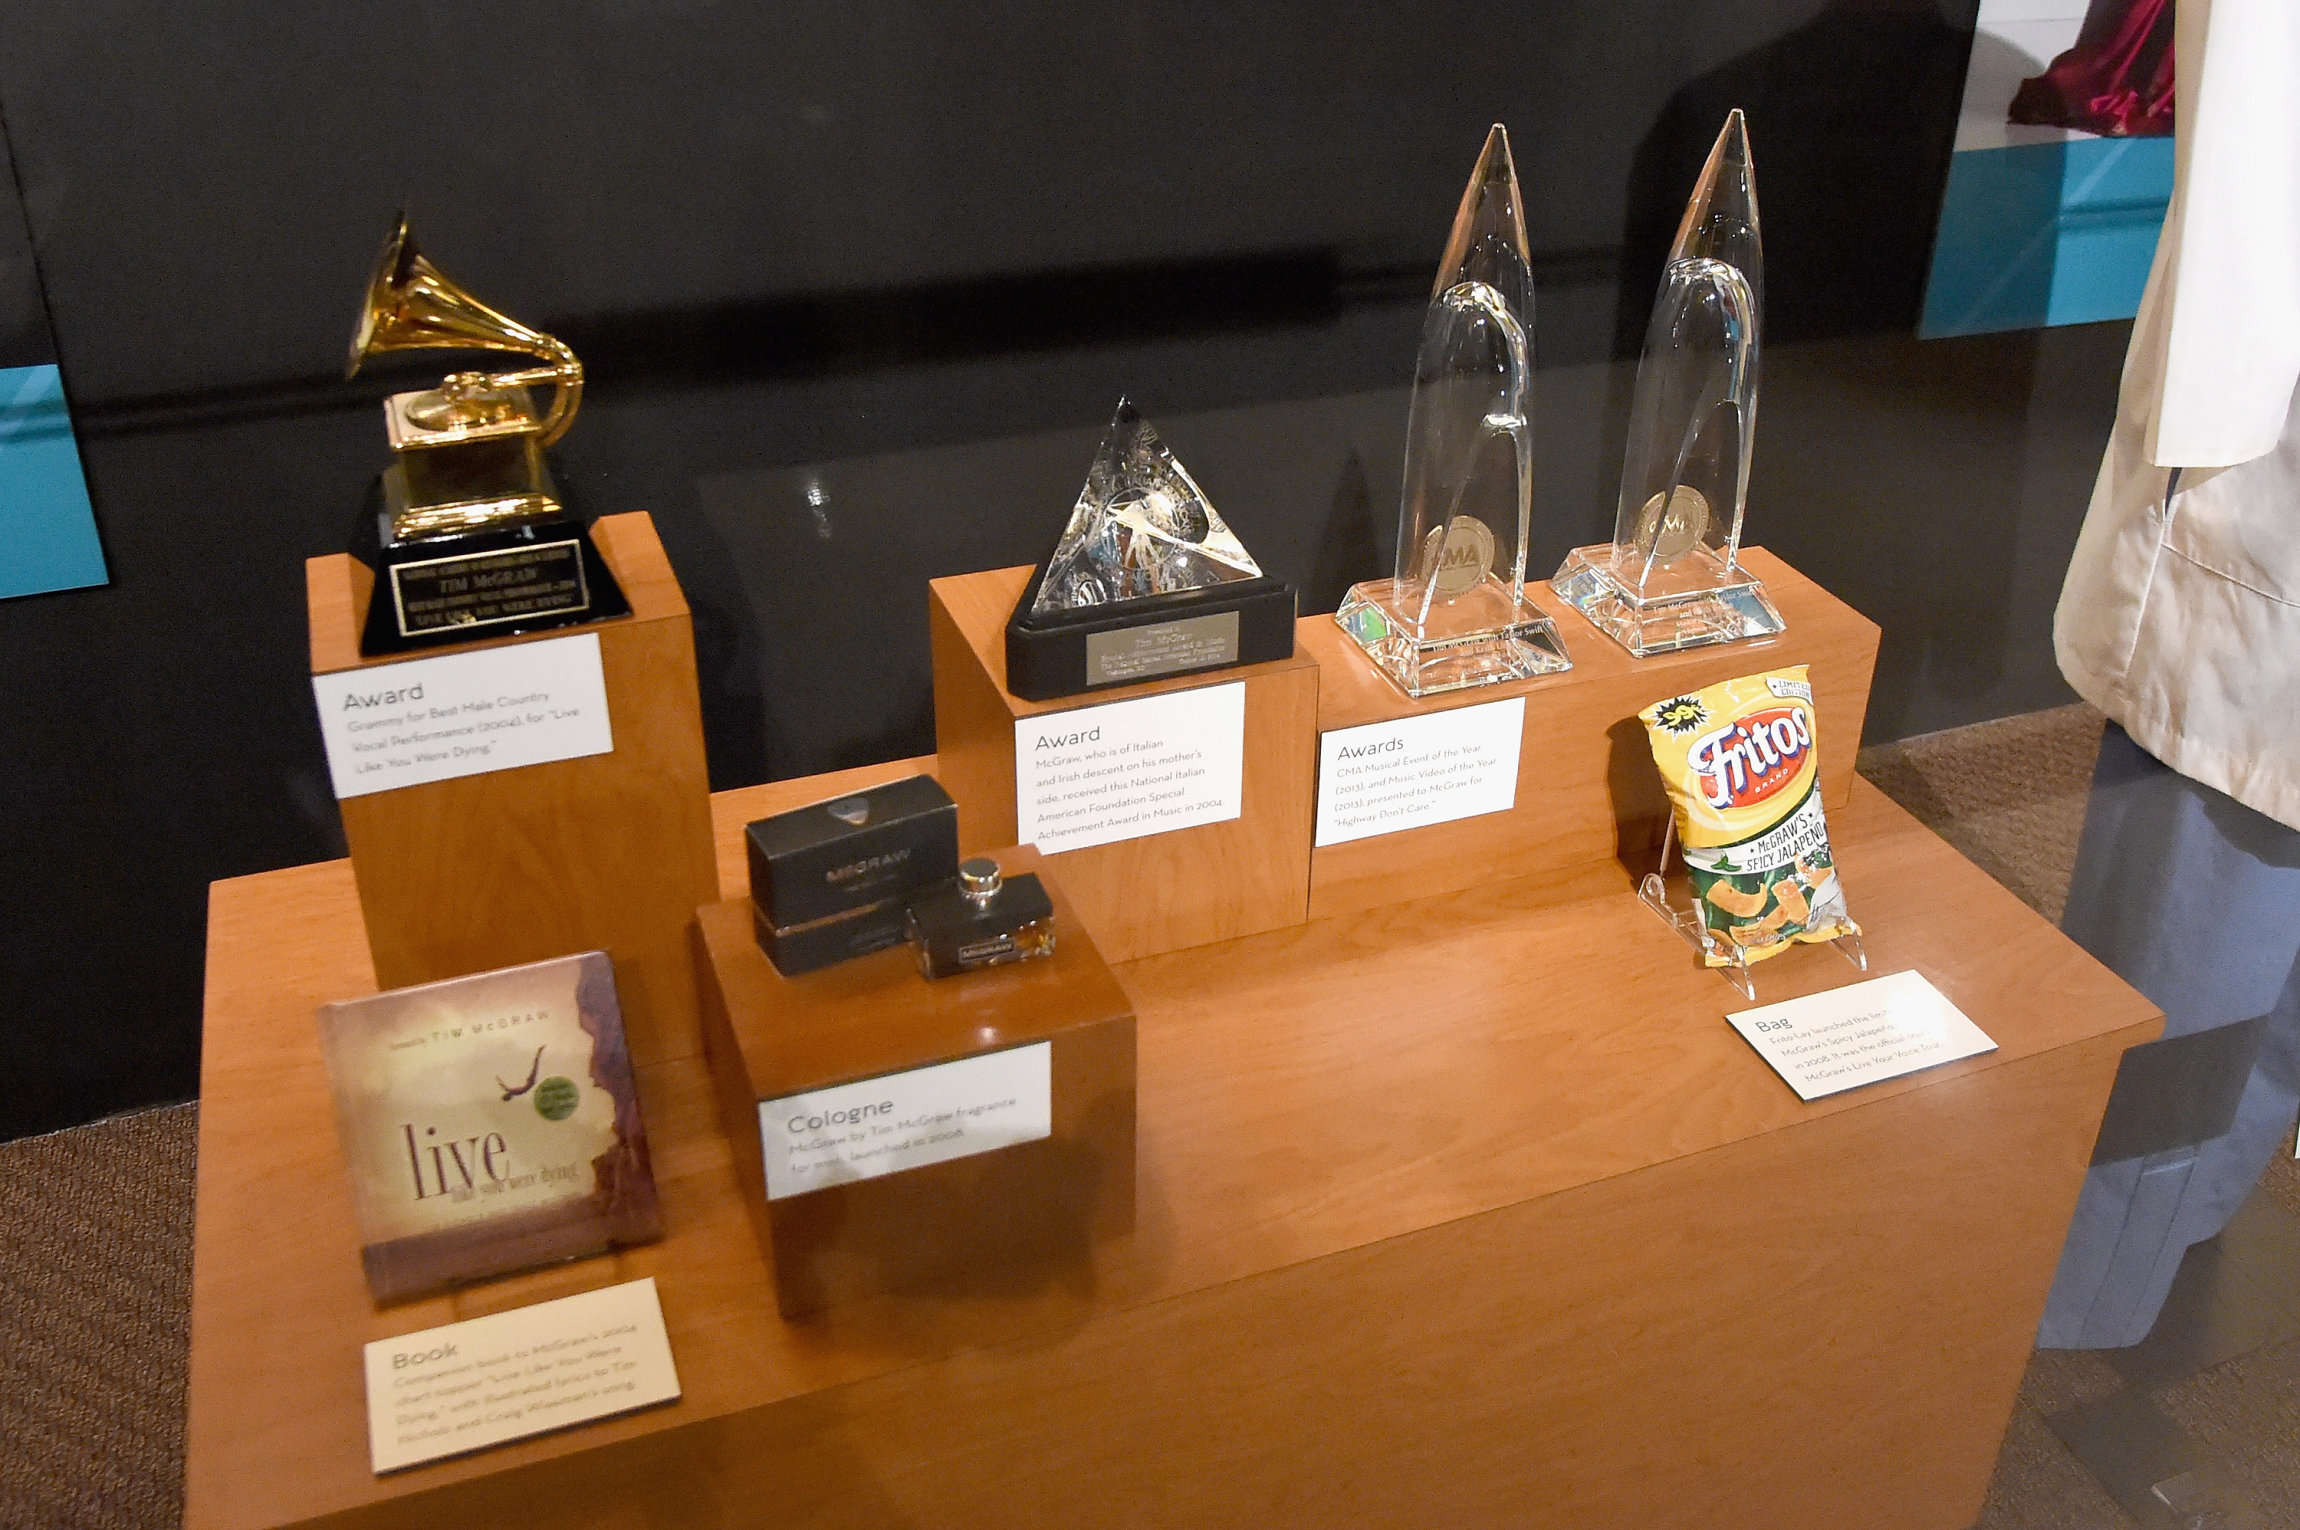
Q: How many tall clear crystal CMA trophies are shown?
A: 2